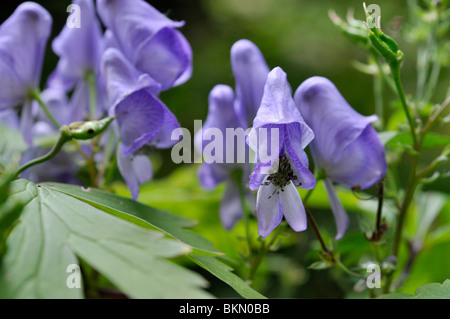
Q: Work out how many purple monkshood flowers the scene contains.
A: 8